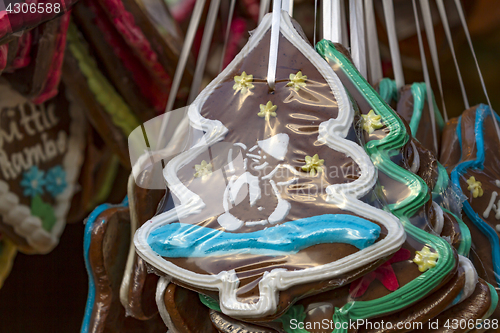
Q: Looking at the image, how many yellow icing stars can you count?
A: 8